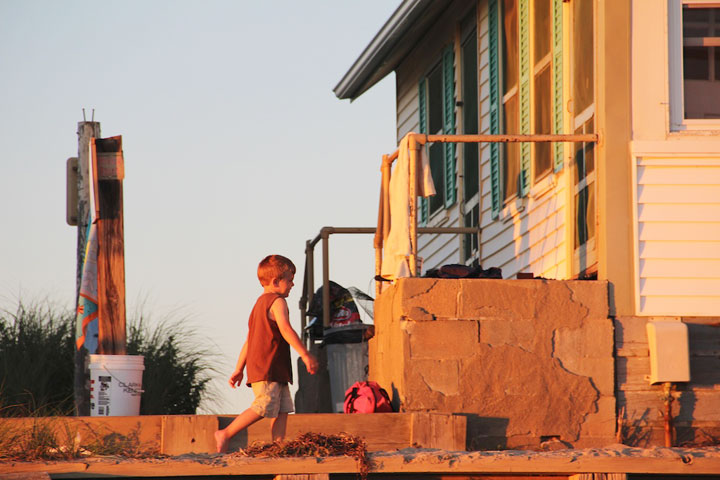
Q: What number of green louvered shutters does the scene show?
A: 5